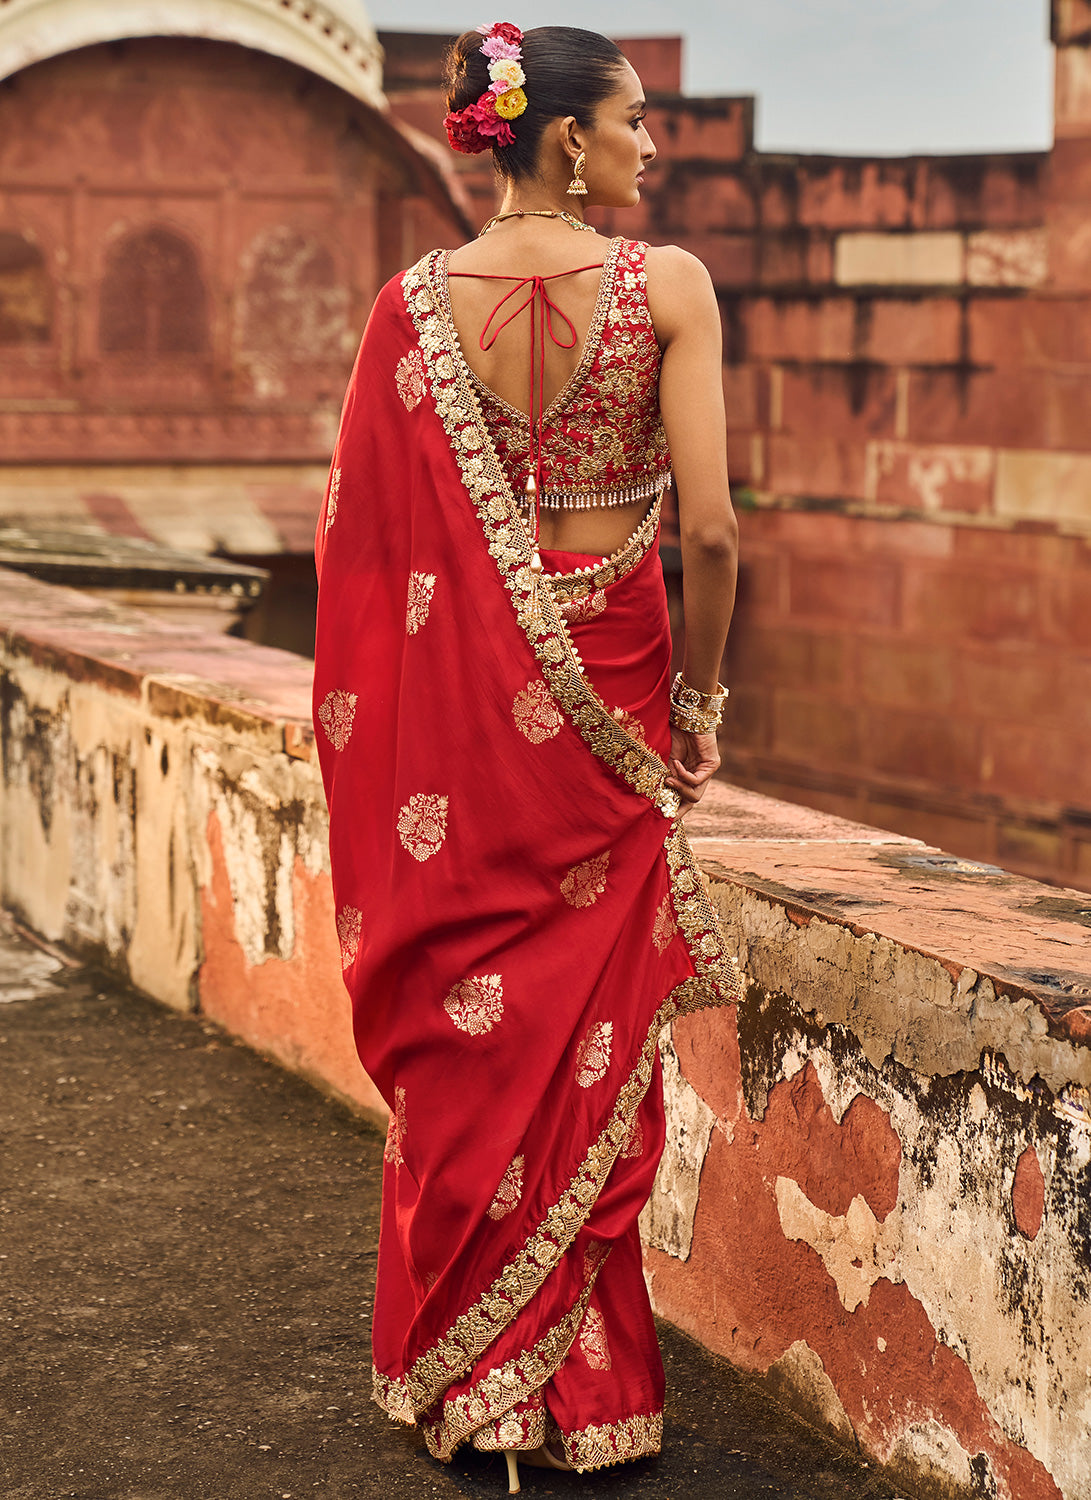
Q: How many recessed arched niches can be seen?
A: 3